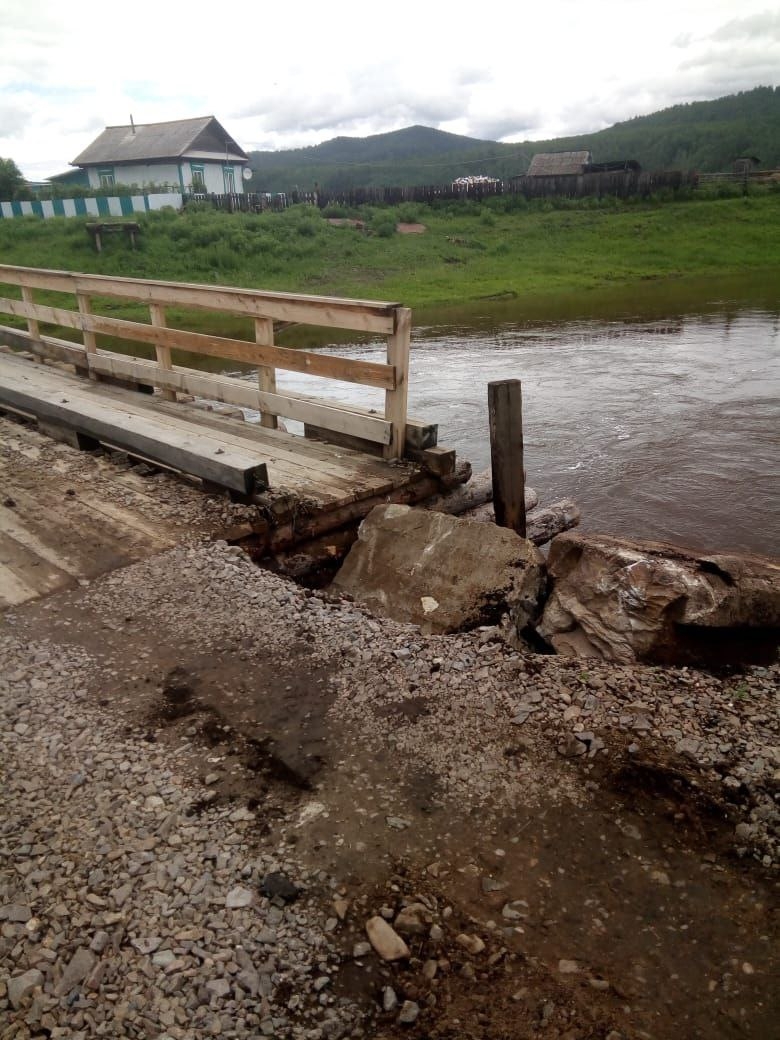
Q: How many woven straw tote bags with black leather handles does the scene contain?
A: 0